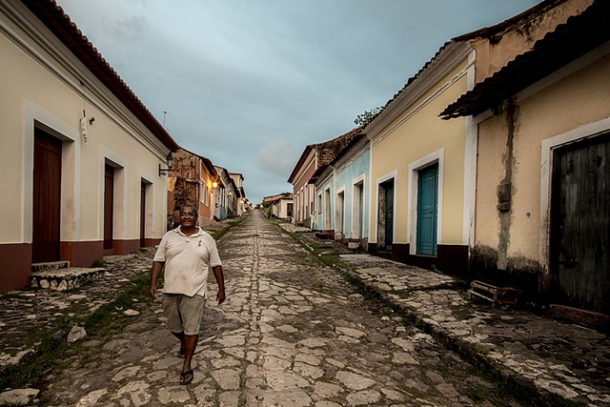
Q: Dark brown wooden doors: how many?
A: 3